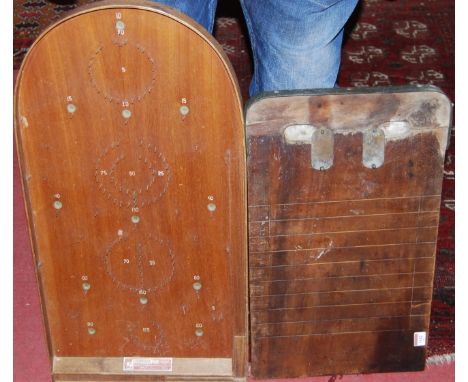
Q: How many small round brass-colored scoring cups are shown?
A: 12